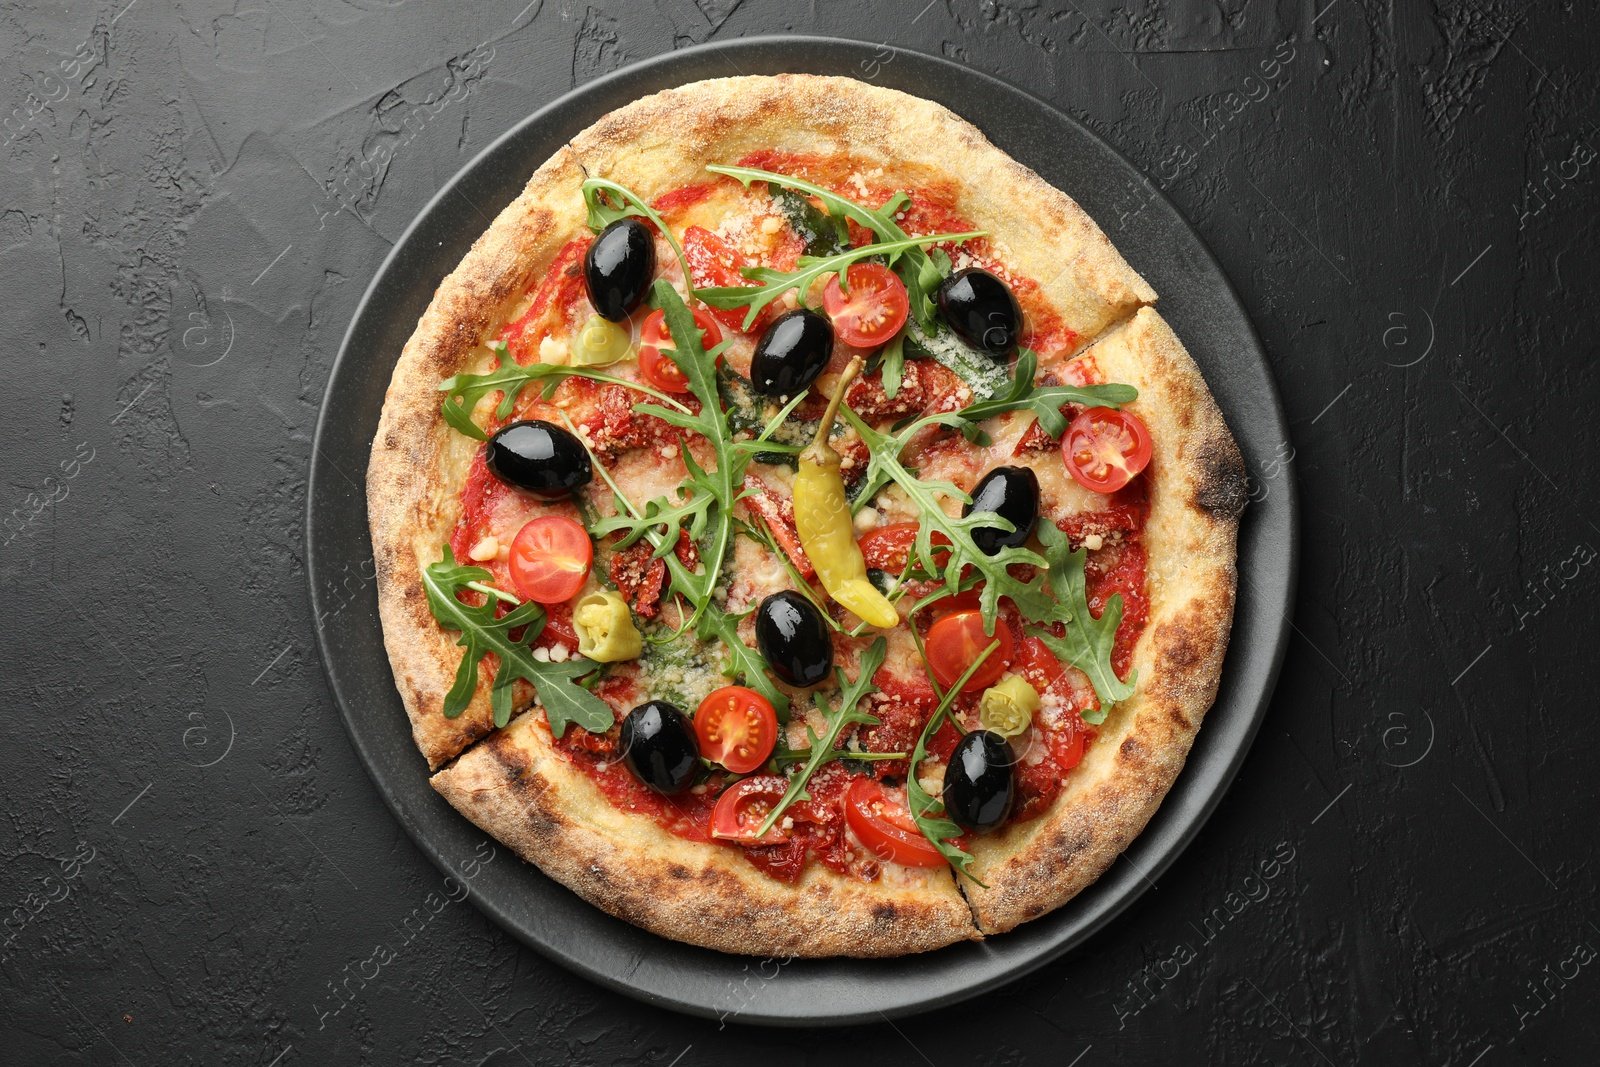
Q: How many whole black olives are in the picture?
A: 8